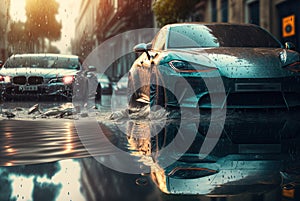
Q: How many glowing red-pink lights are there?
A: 2